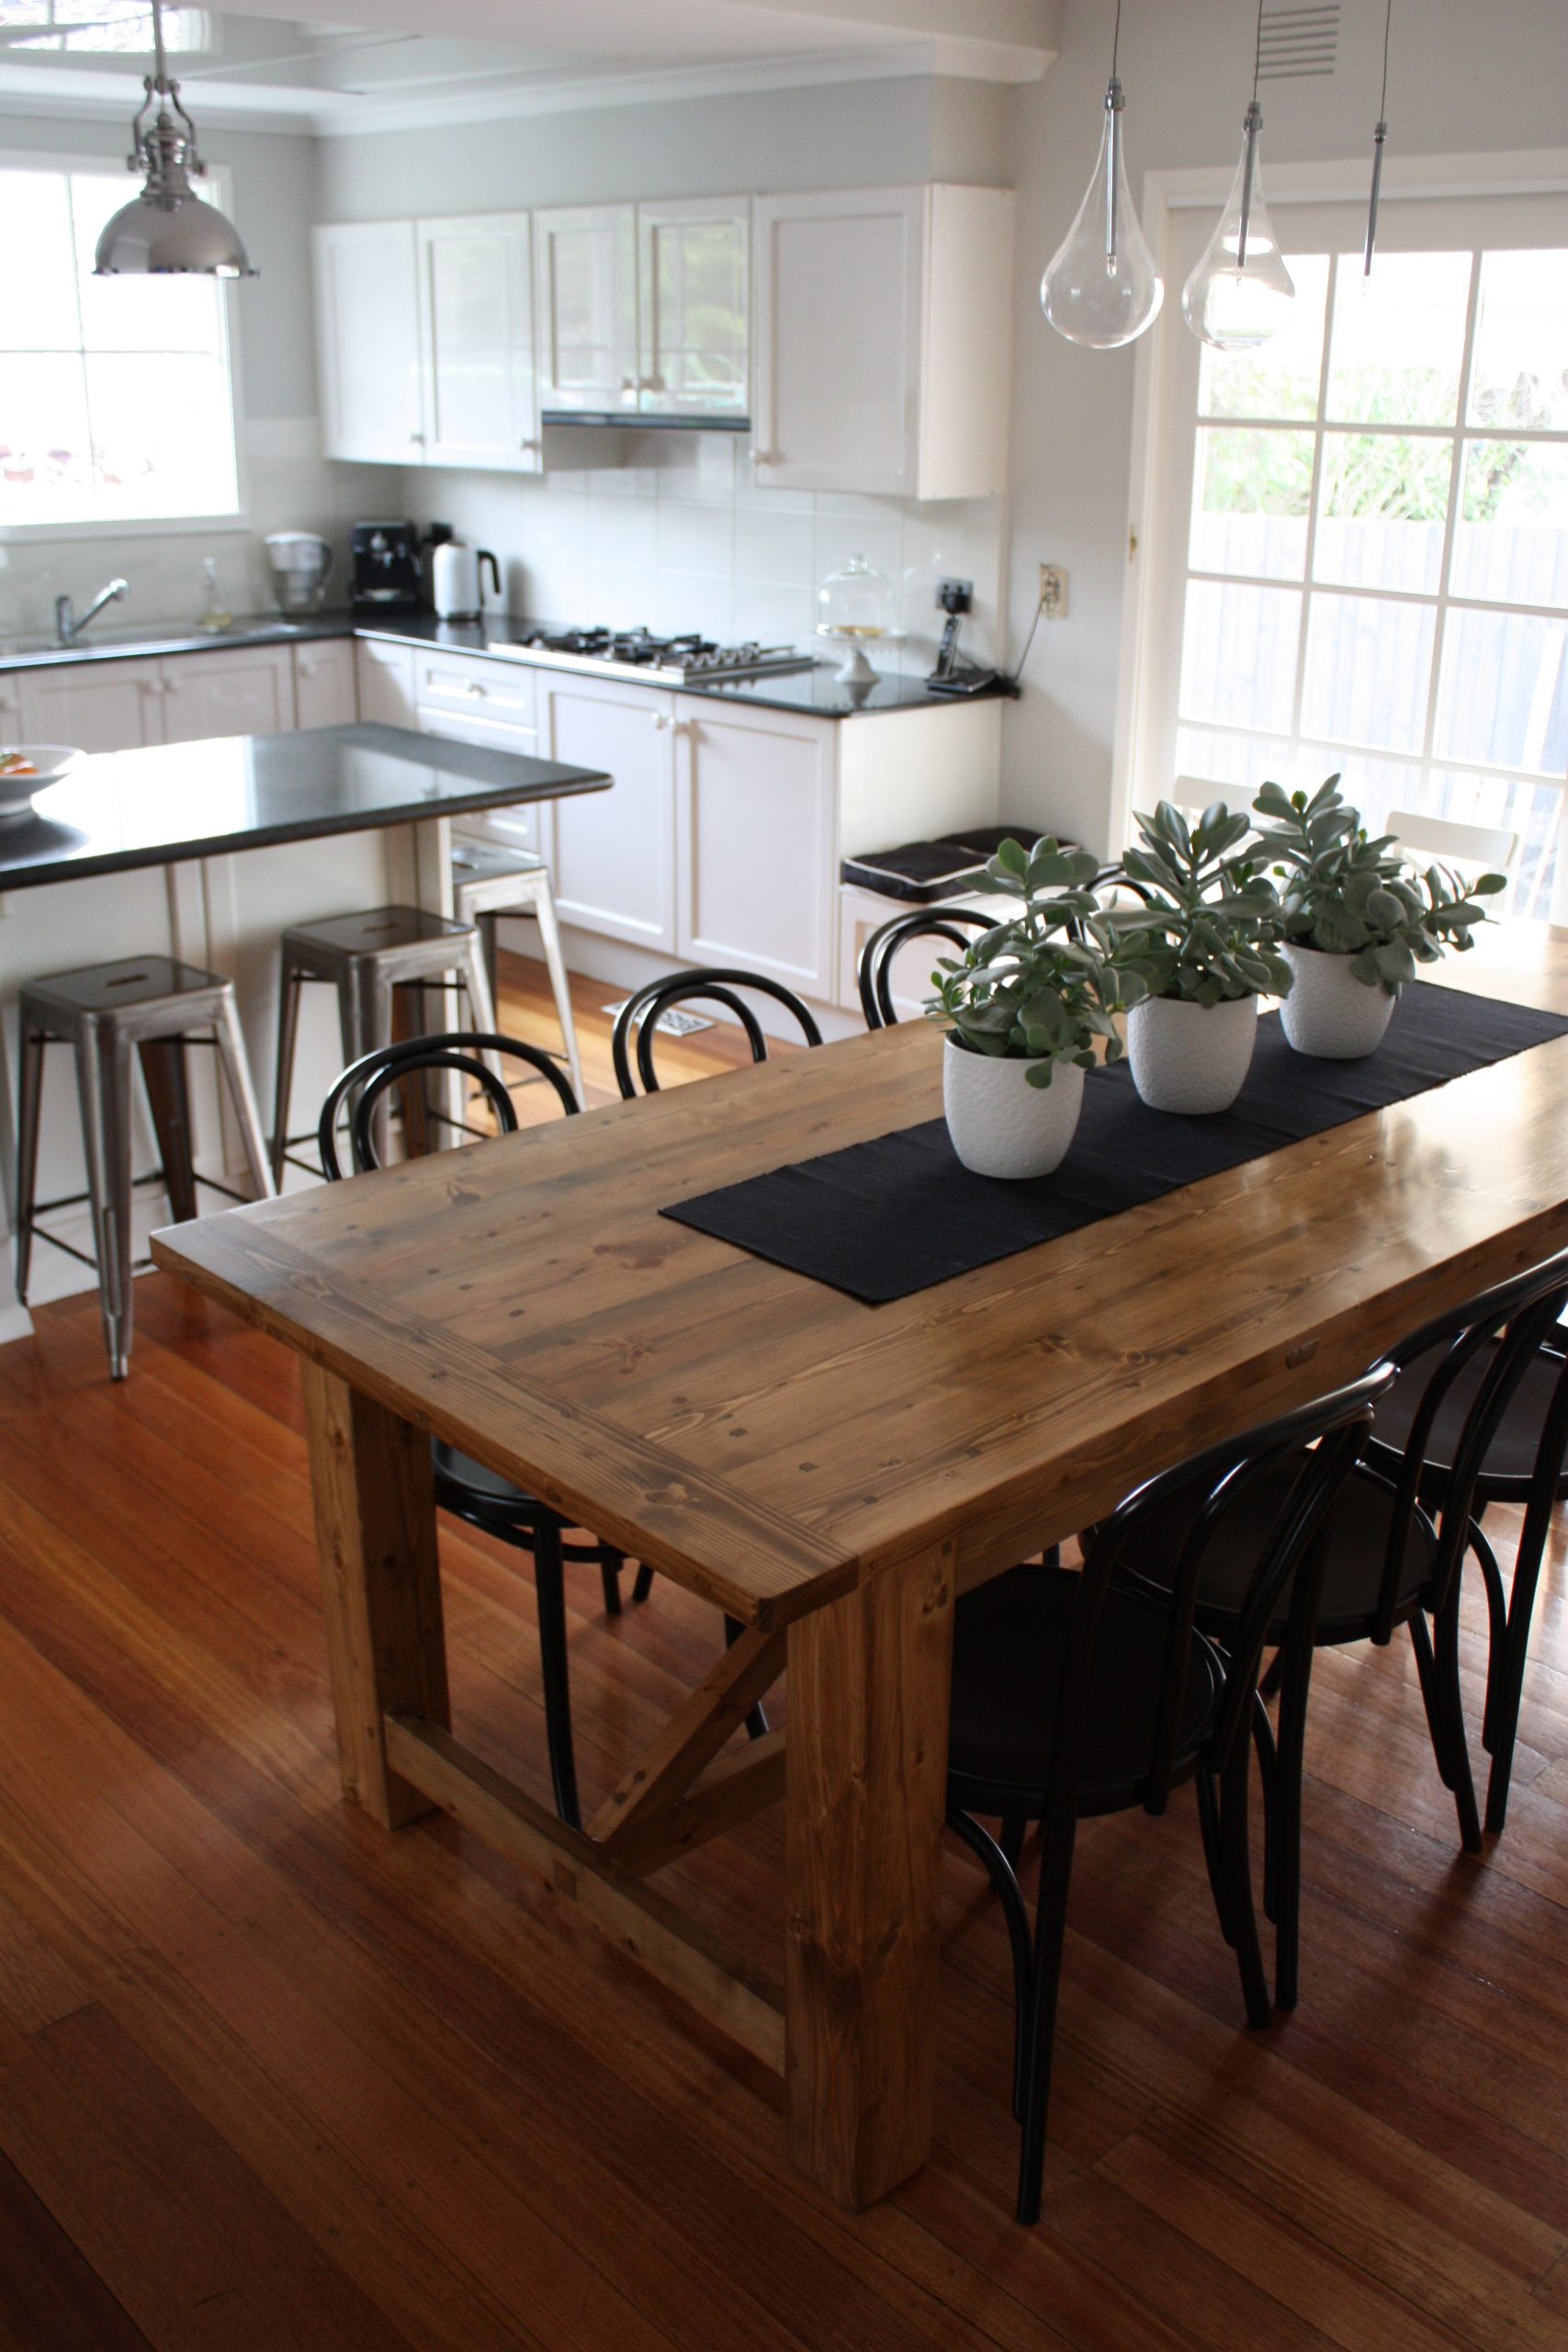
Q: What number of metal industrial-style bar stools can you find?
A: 3